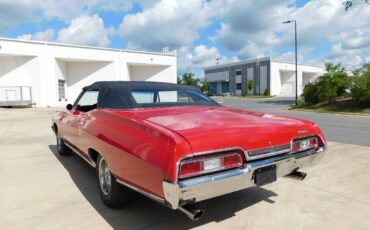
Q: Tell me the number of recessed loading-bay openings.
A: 5